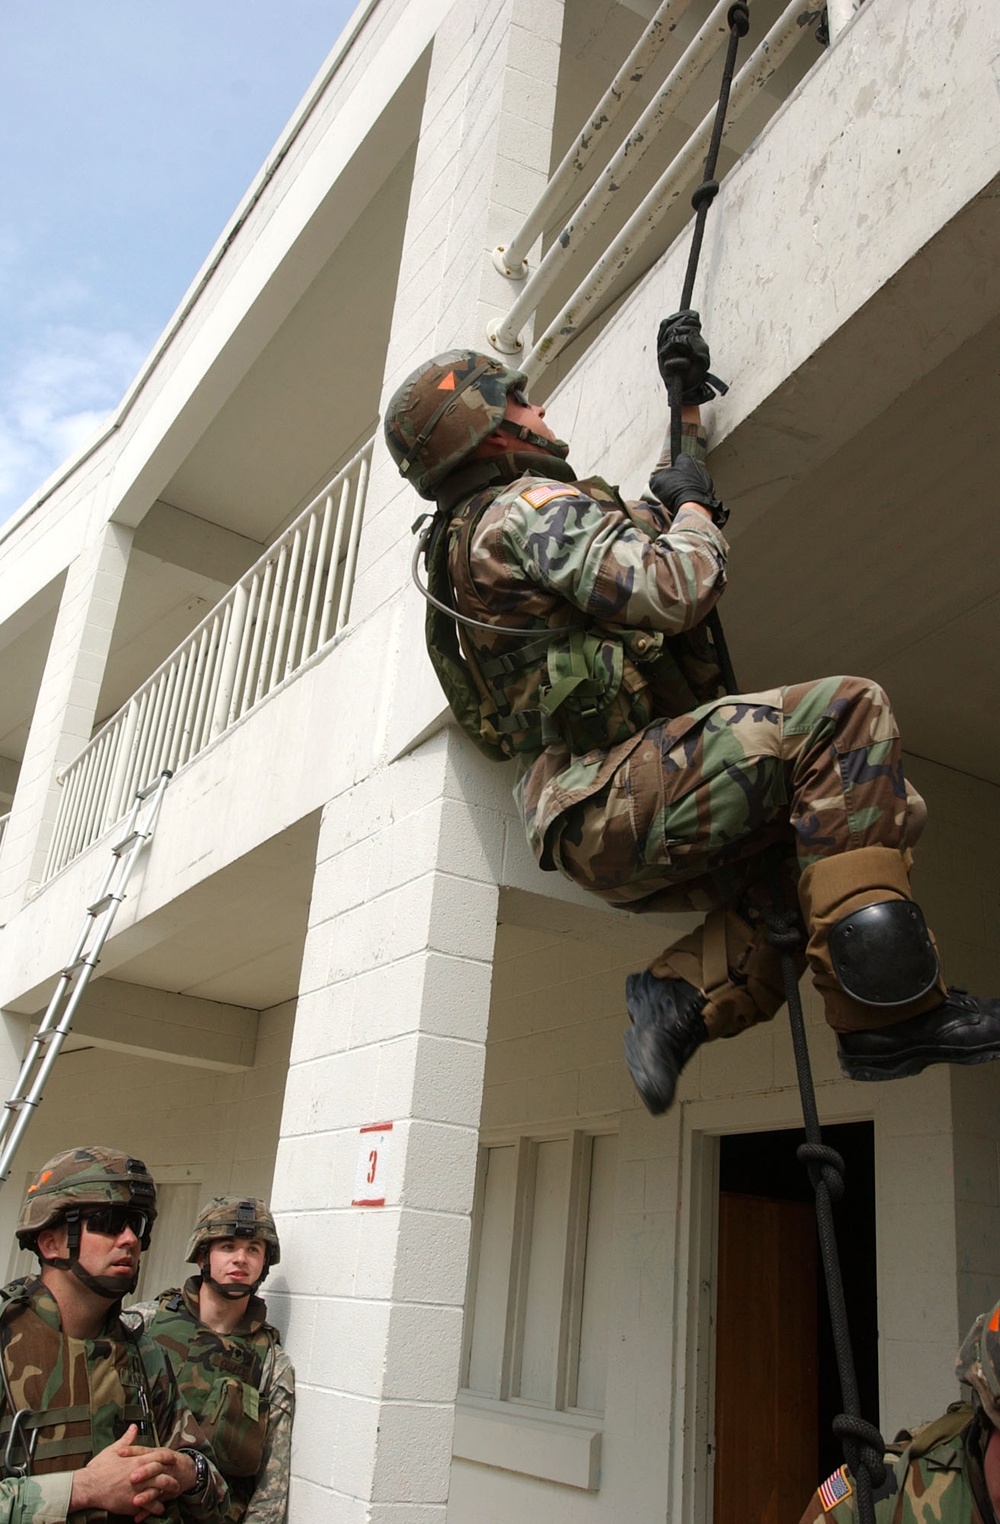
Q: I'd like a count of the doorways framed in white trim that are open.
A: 1